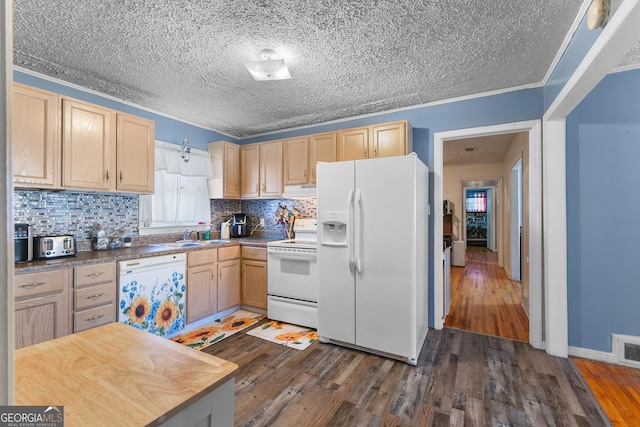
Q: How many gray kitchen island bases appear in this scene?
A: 1